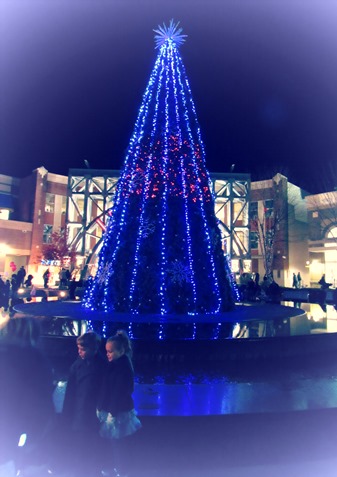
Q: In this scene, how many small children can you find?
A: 2